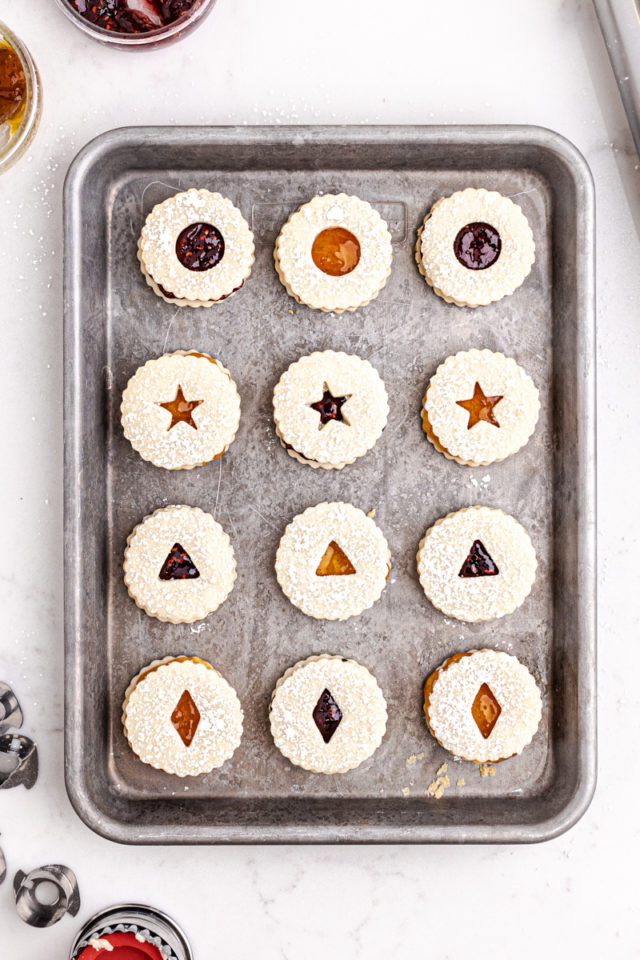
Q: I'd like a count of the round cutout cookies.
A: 3